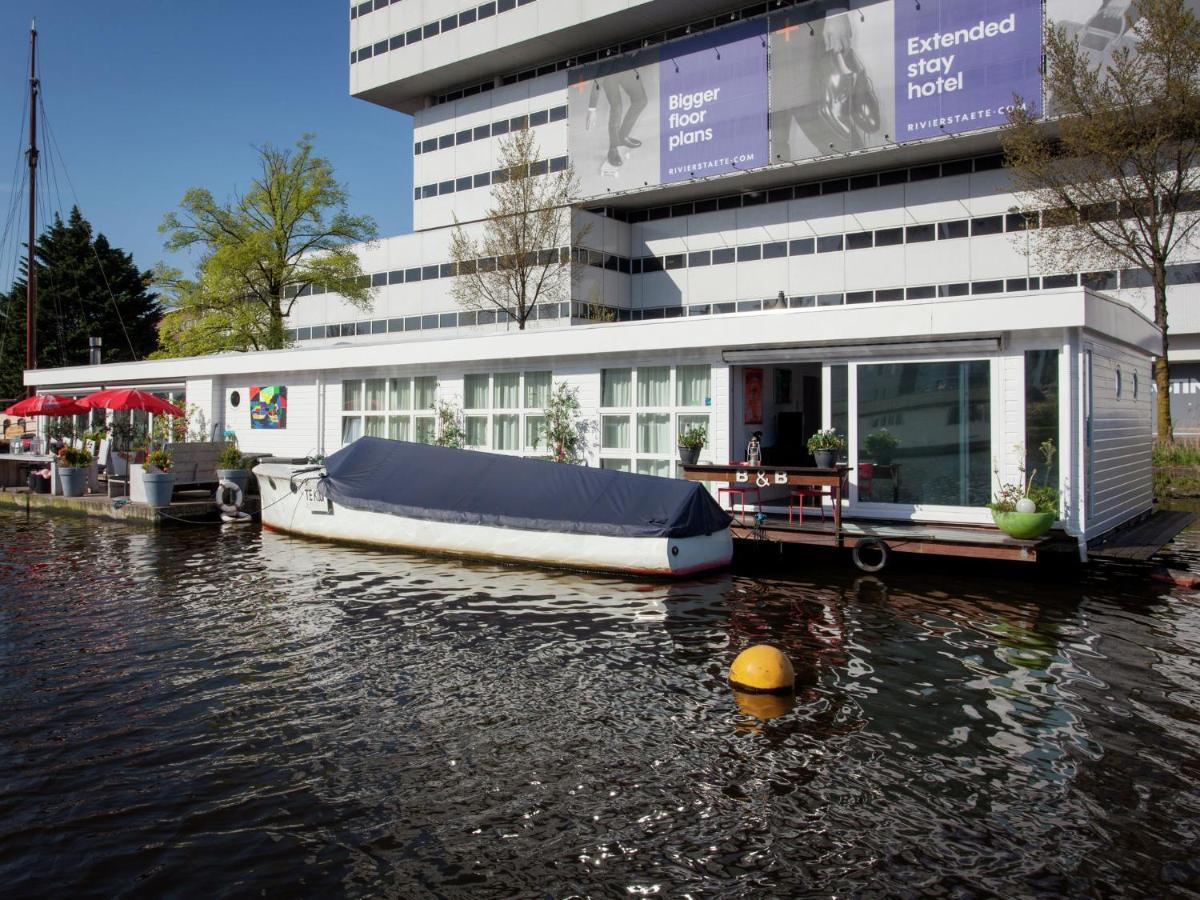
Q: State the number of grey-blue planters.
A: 3